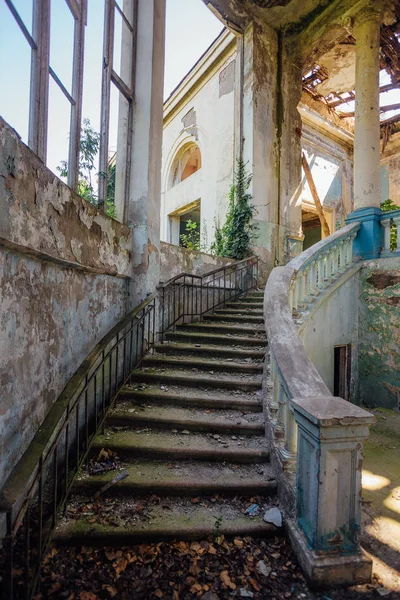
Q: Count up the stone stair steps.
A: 15